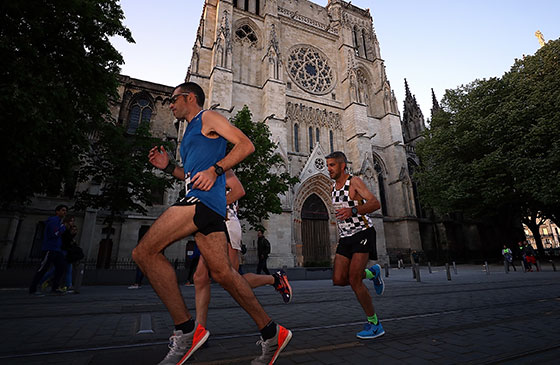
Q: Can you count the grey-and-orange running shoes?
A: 2